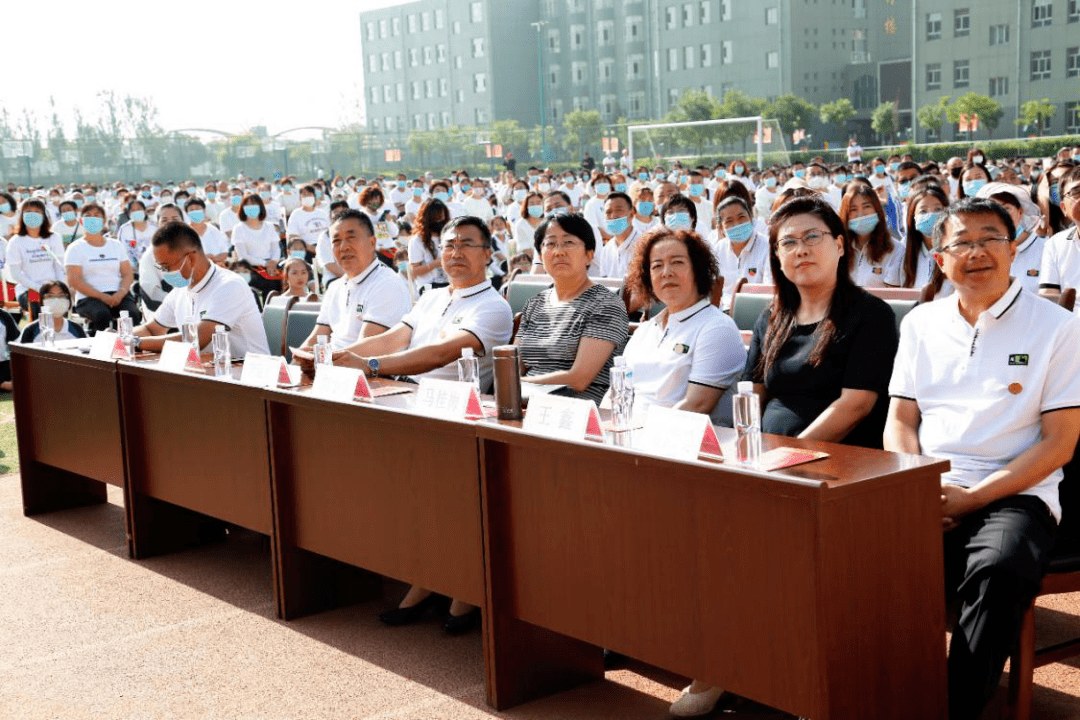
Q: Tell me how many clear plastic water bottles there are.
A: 8